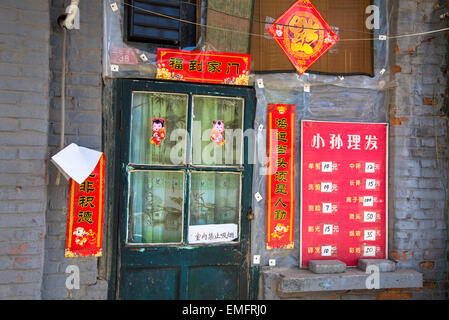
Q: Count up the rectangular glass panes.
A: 4